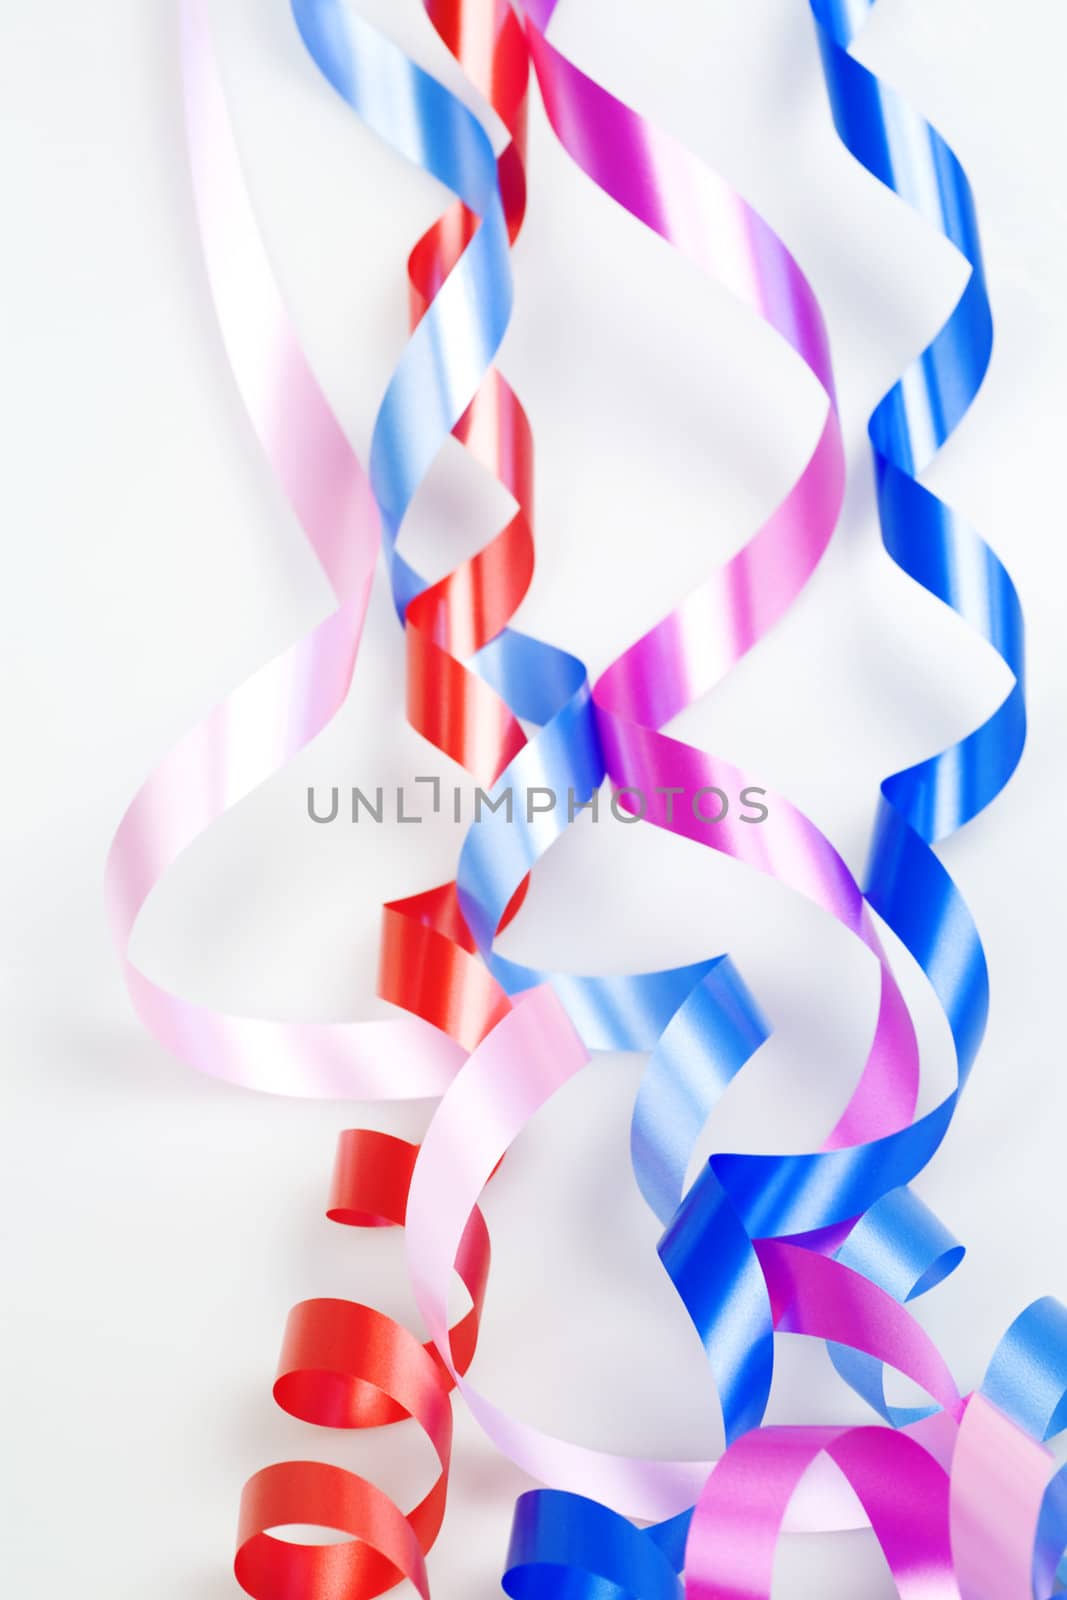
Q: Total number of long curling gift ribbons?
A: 5